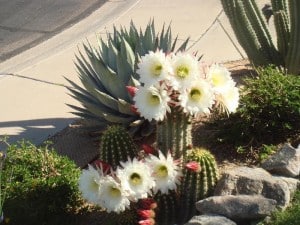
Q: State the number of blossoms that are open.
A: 10